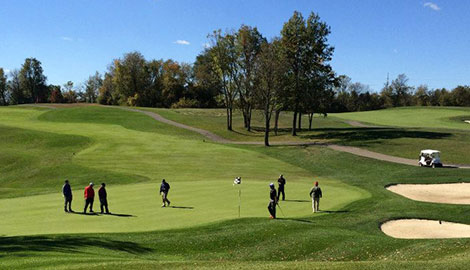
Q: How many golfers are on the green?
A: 7